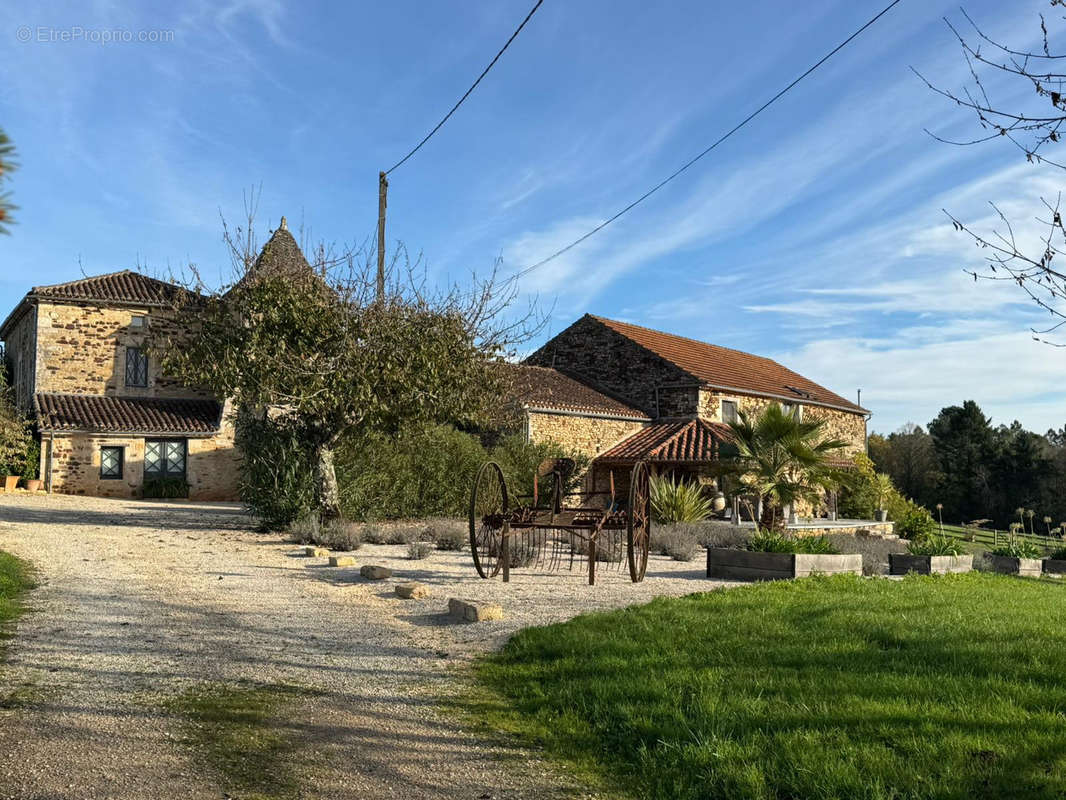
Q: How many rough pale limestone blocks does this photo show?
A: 5